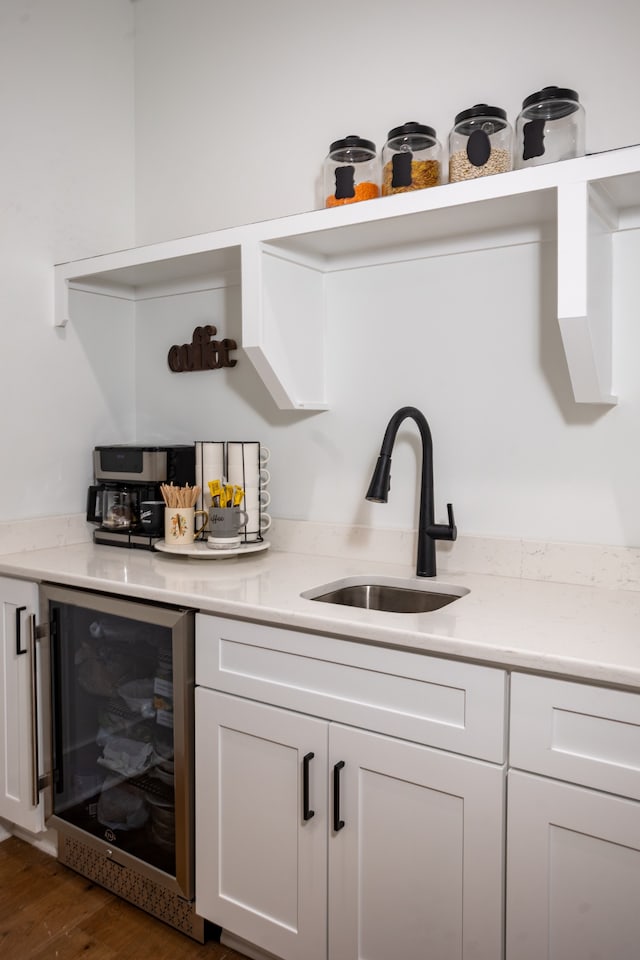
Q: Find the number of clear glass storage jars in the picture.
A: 4